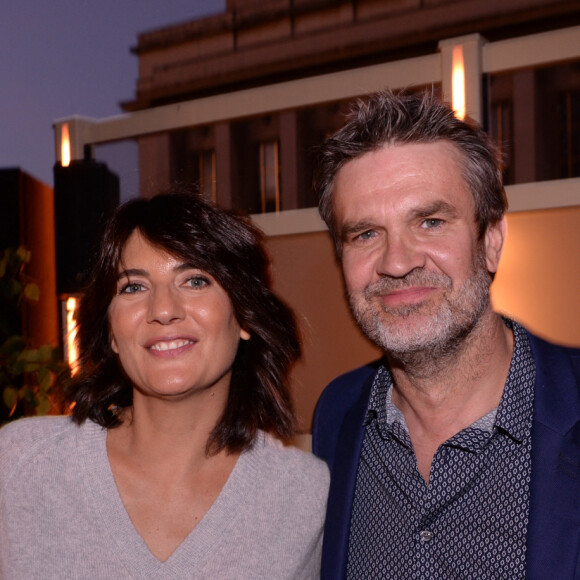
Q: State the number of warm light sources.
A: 3